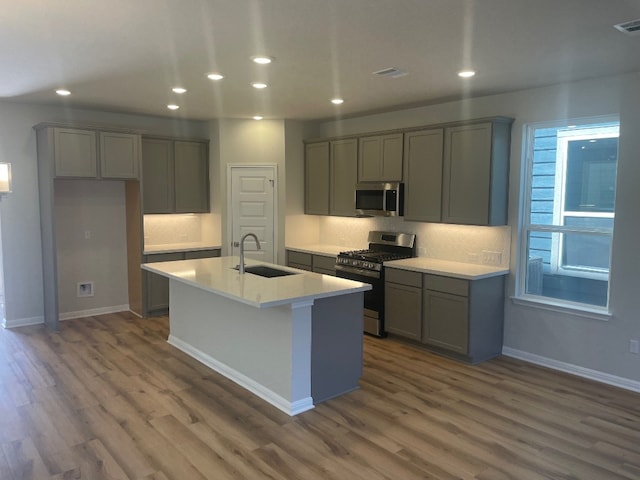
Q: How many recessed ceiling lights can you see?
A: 9